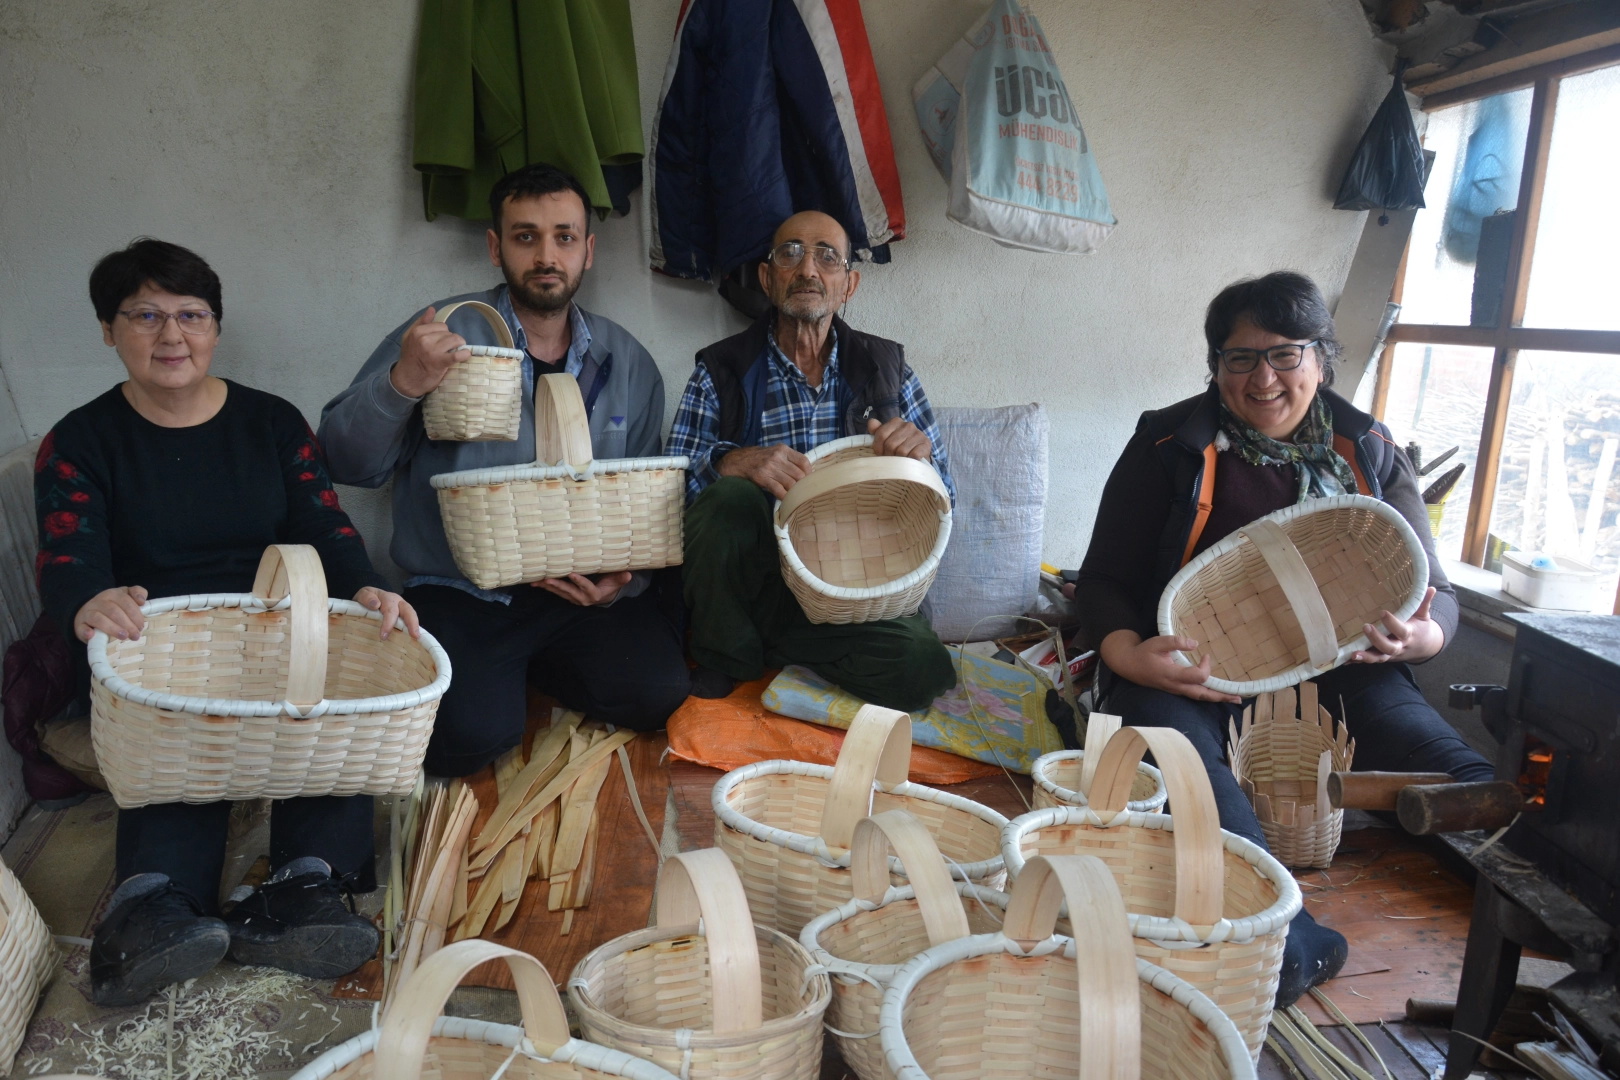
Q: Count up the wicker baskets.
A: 14